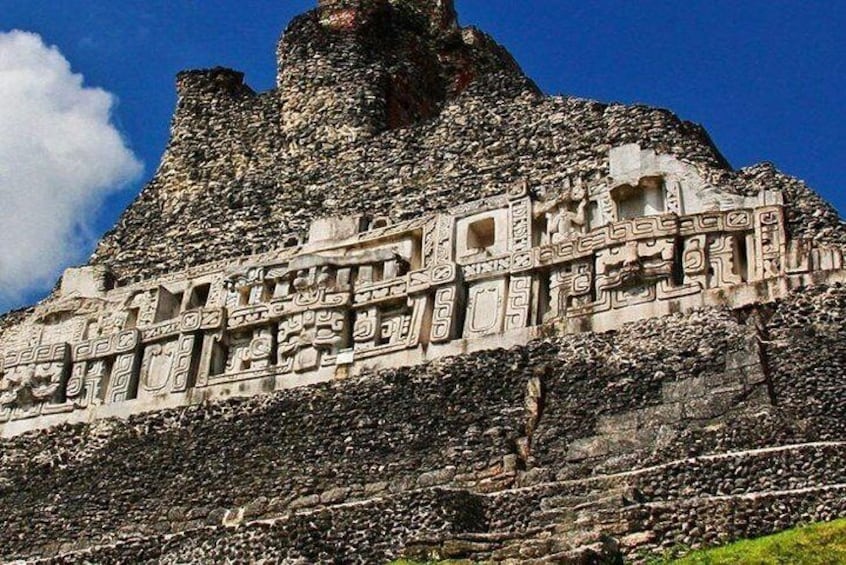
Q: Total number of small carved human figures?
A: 1